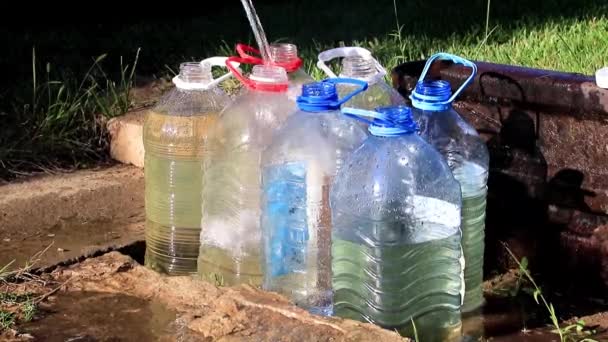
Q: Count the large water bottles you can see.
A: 7